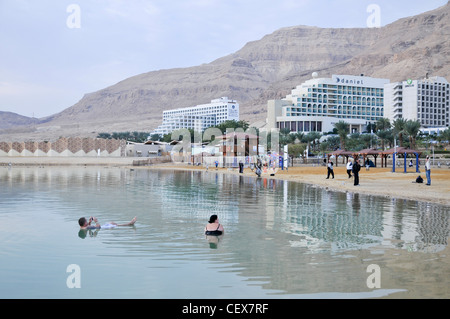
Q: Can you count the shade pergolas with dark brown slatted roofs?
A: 3